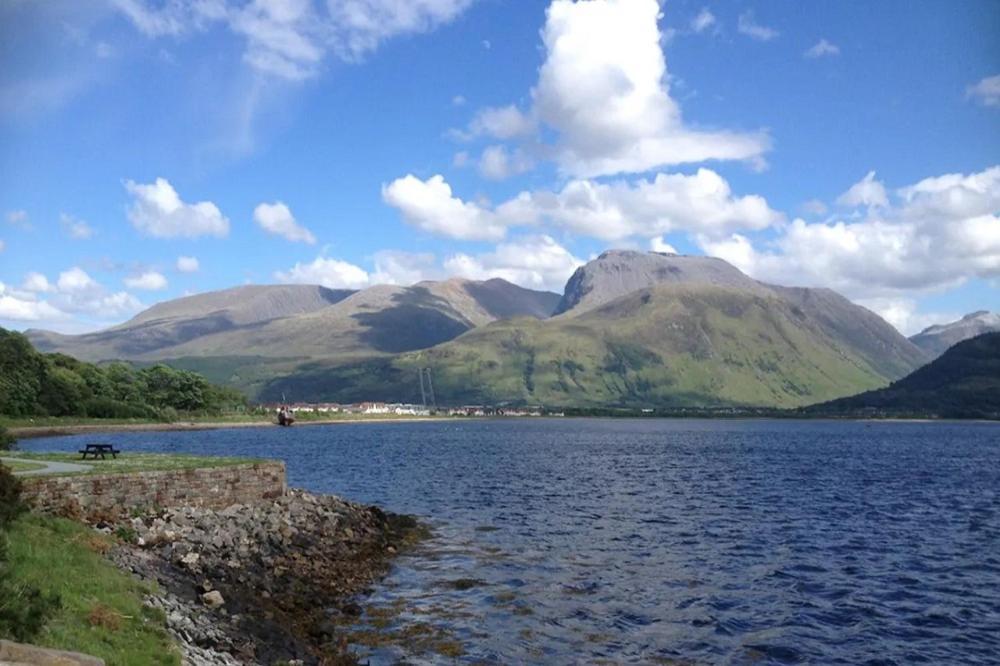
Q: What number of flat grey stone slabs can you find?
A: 1